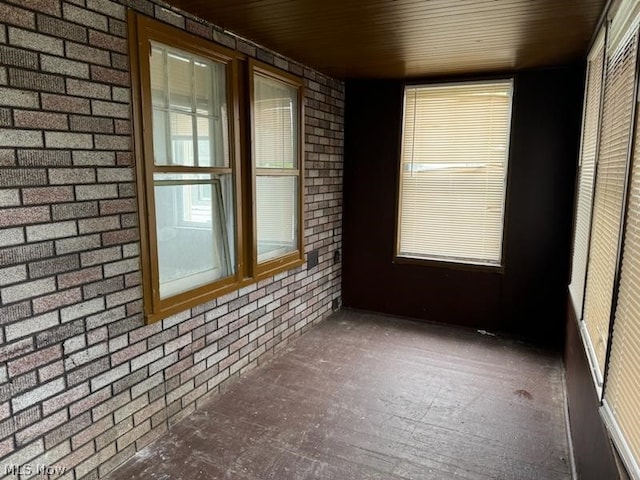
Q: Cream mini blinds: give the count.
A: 4